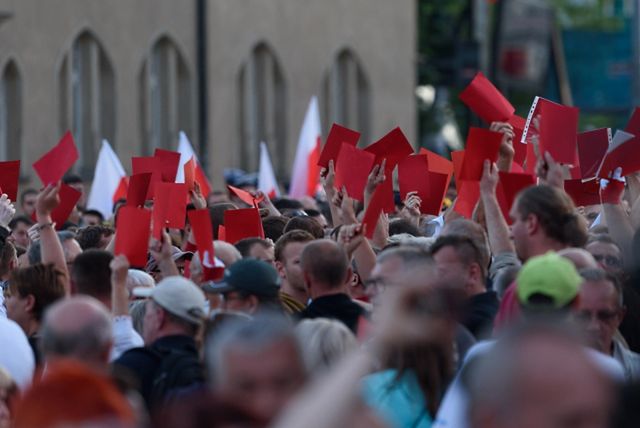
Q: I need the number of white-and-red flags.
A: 4